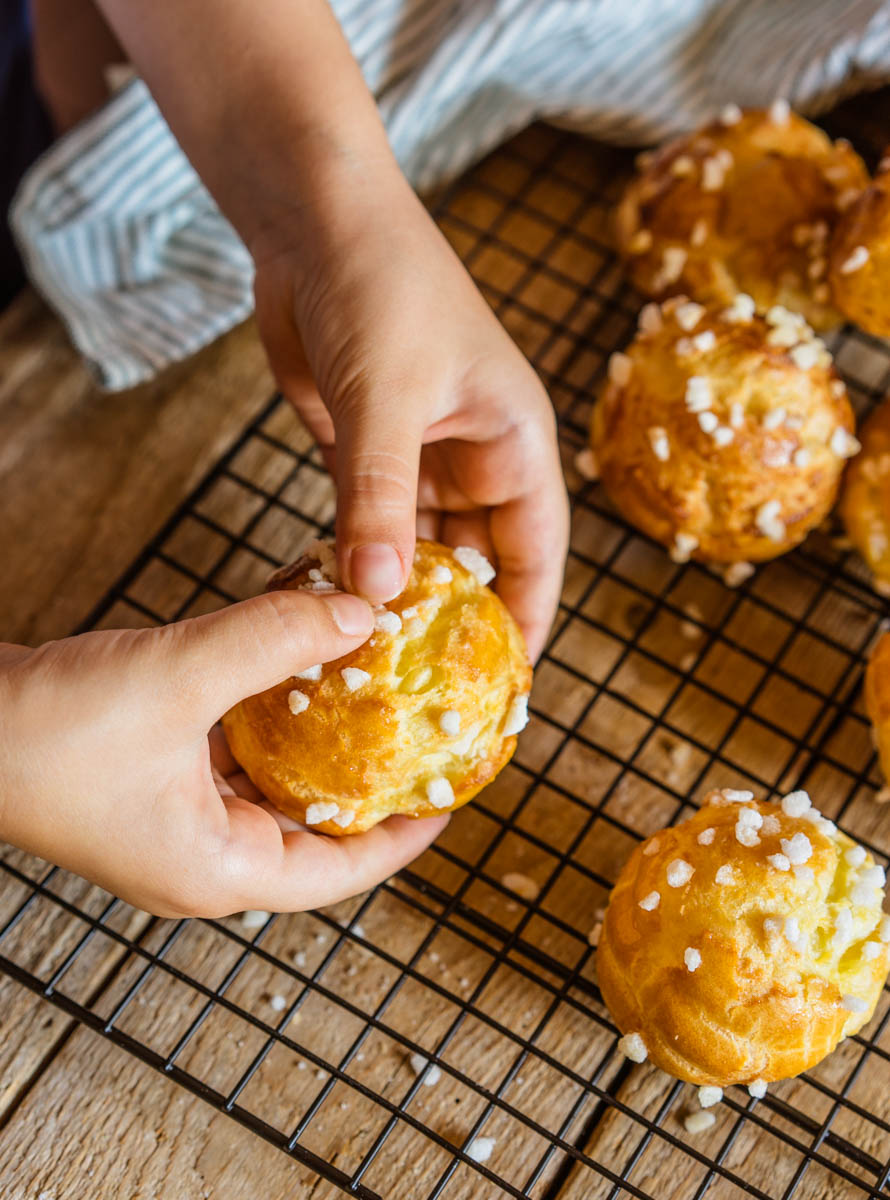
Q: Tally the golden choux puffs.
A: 7